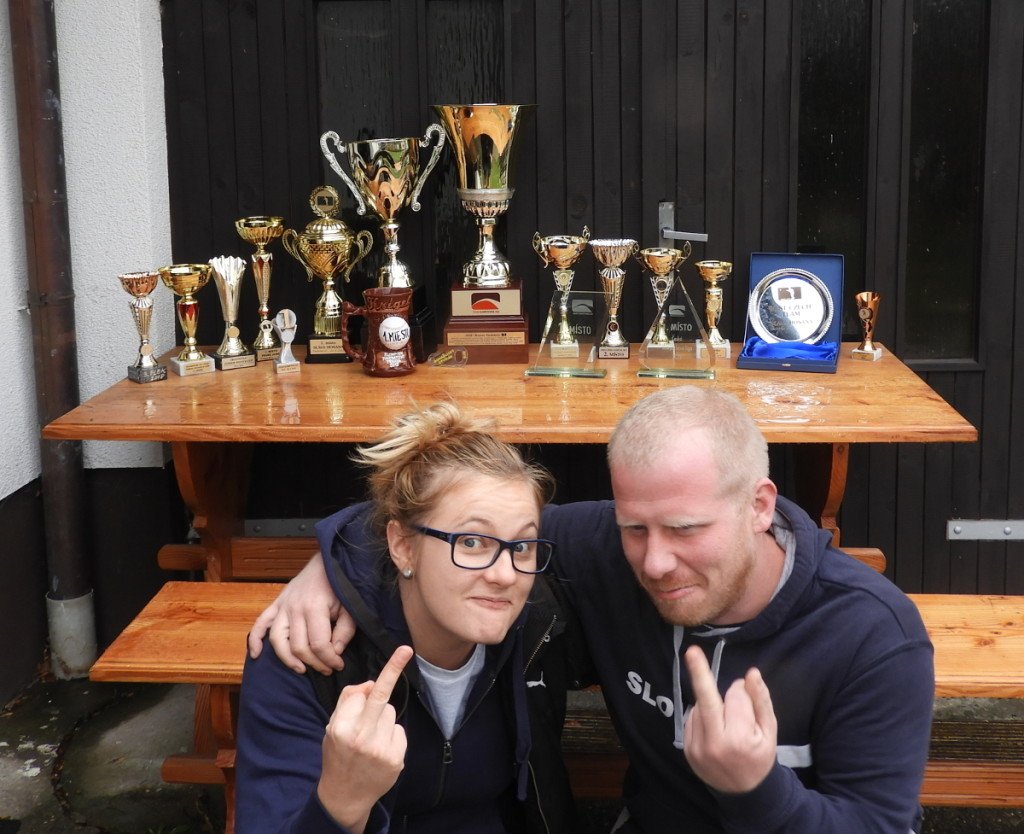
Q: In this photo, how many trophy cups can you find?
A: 12